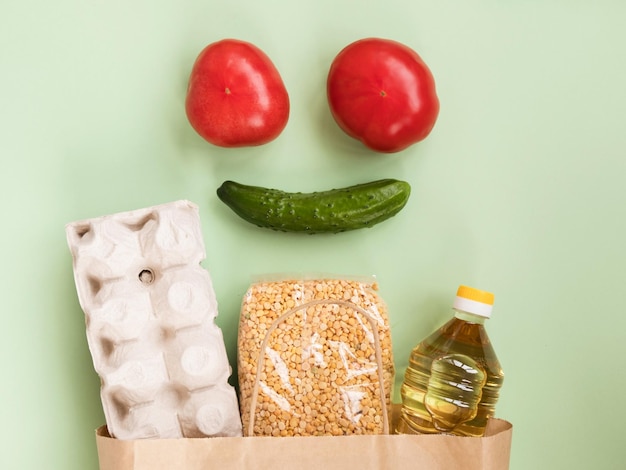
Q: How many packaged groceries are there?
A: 3